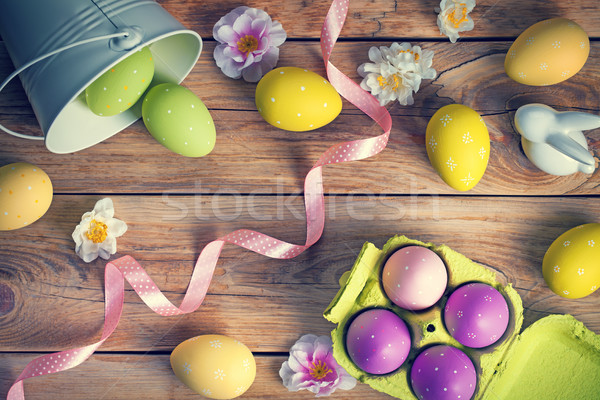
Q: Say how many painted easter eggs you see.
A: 12